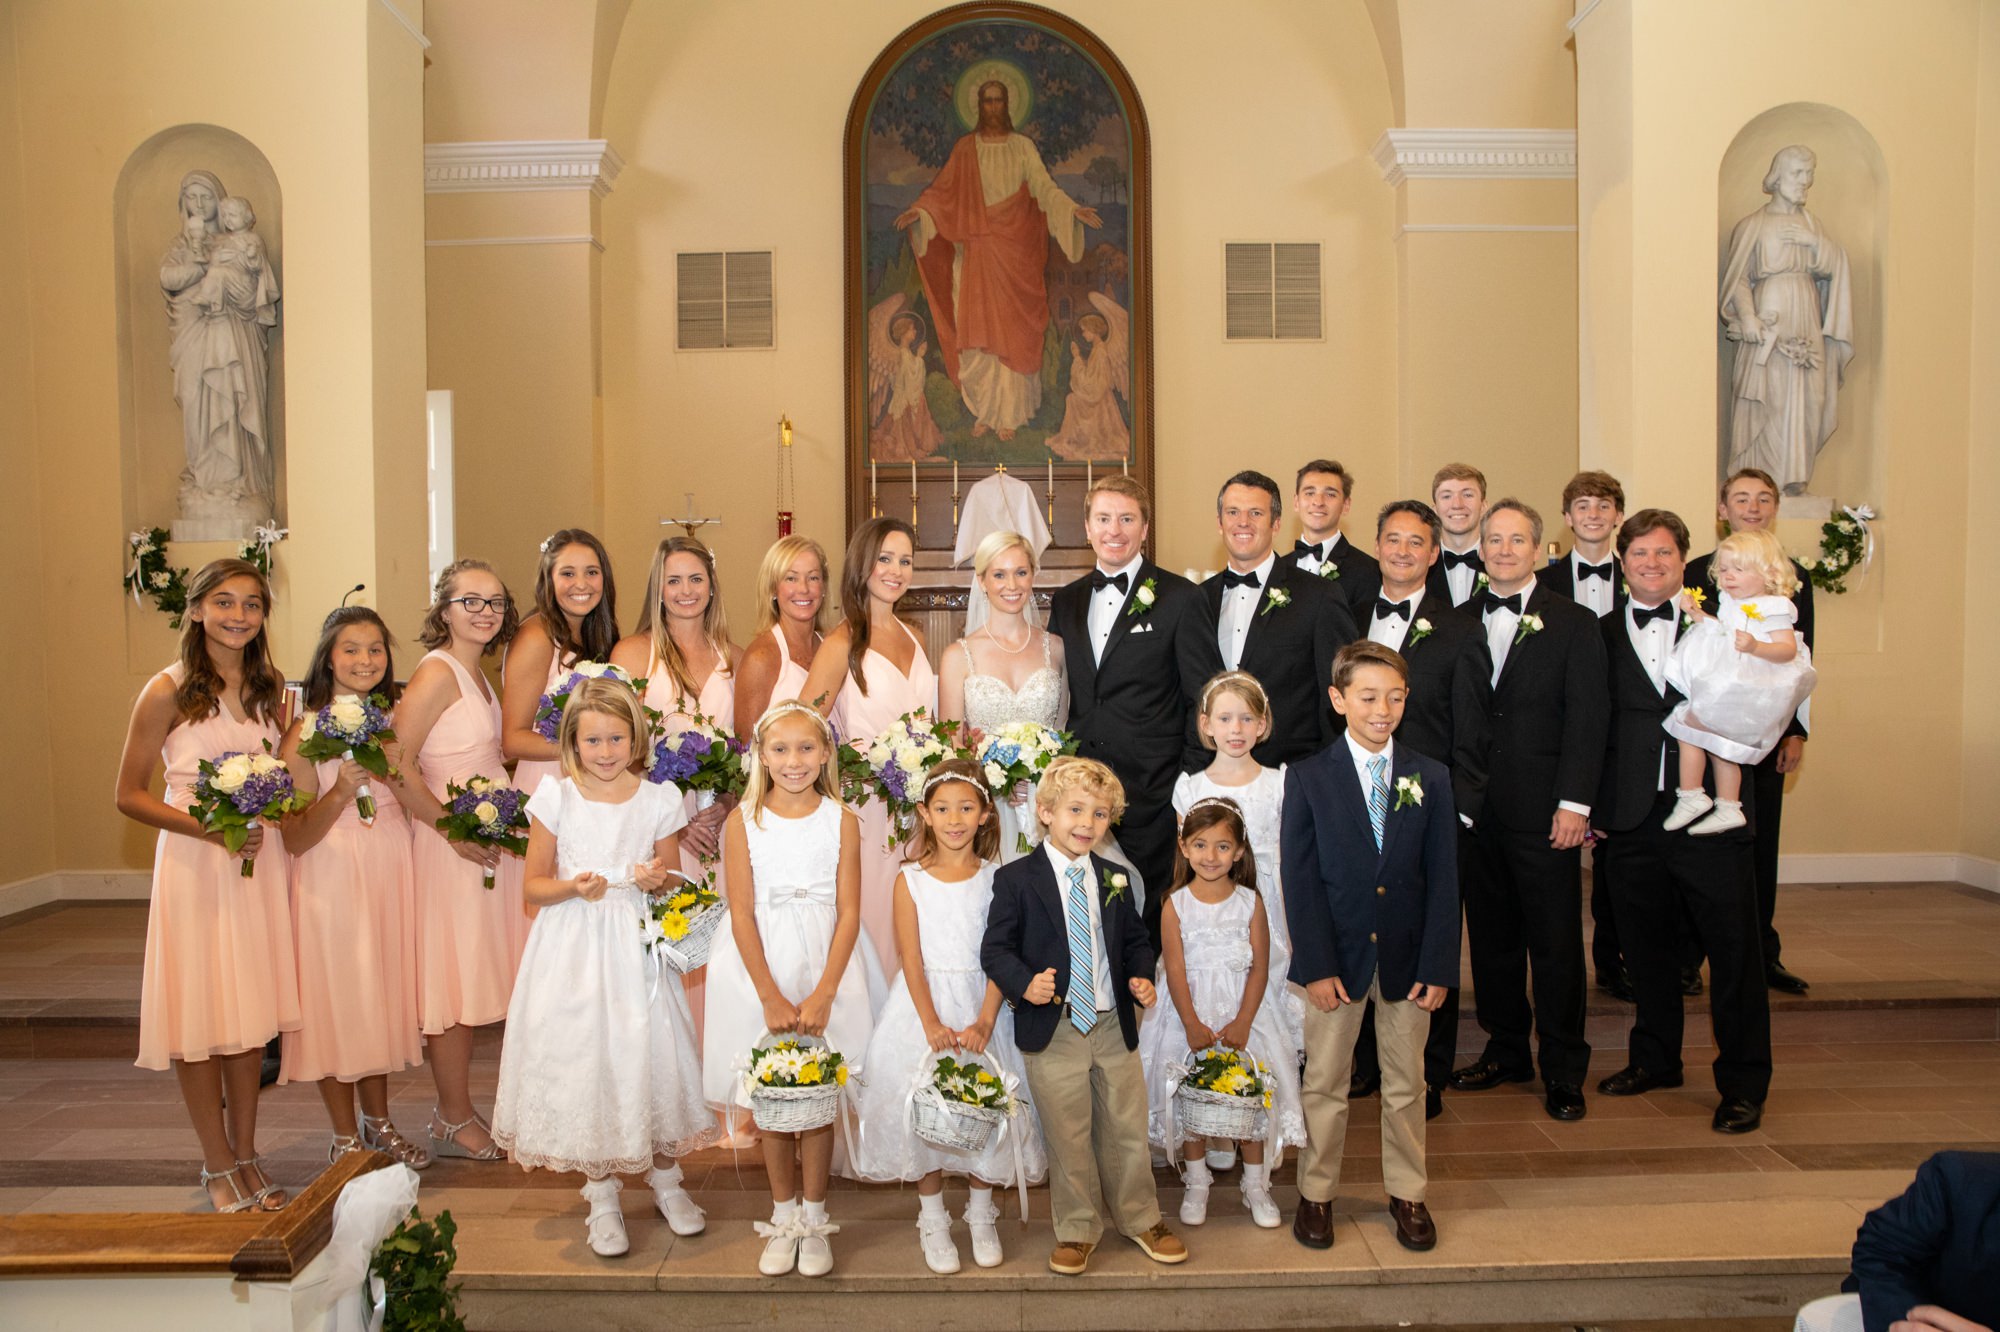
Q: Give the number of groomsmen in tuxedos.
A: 8